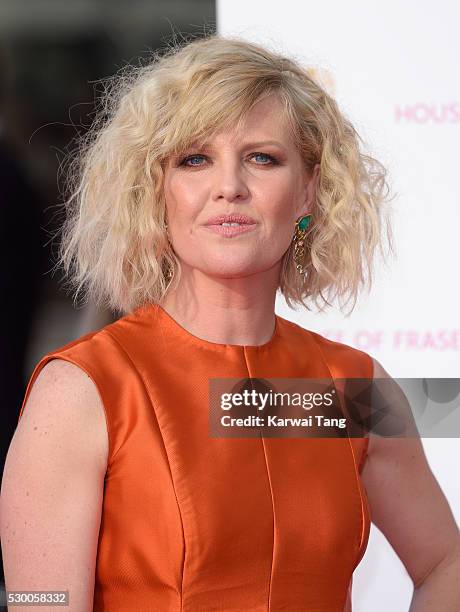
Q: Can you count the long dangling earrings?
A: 1